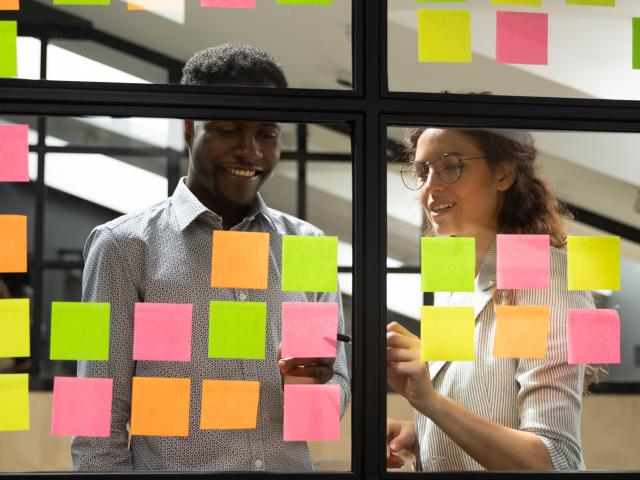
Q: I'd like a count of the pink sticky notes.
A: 9